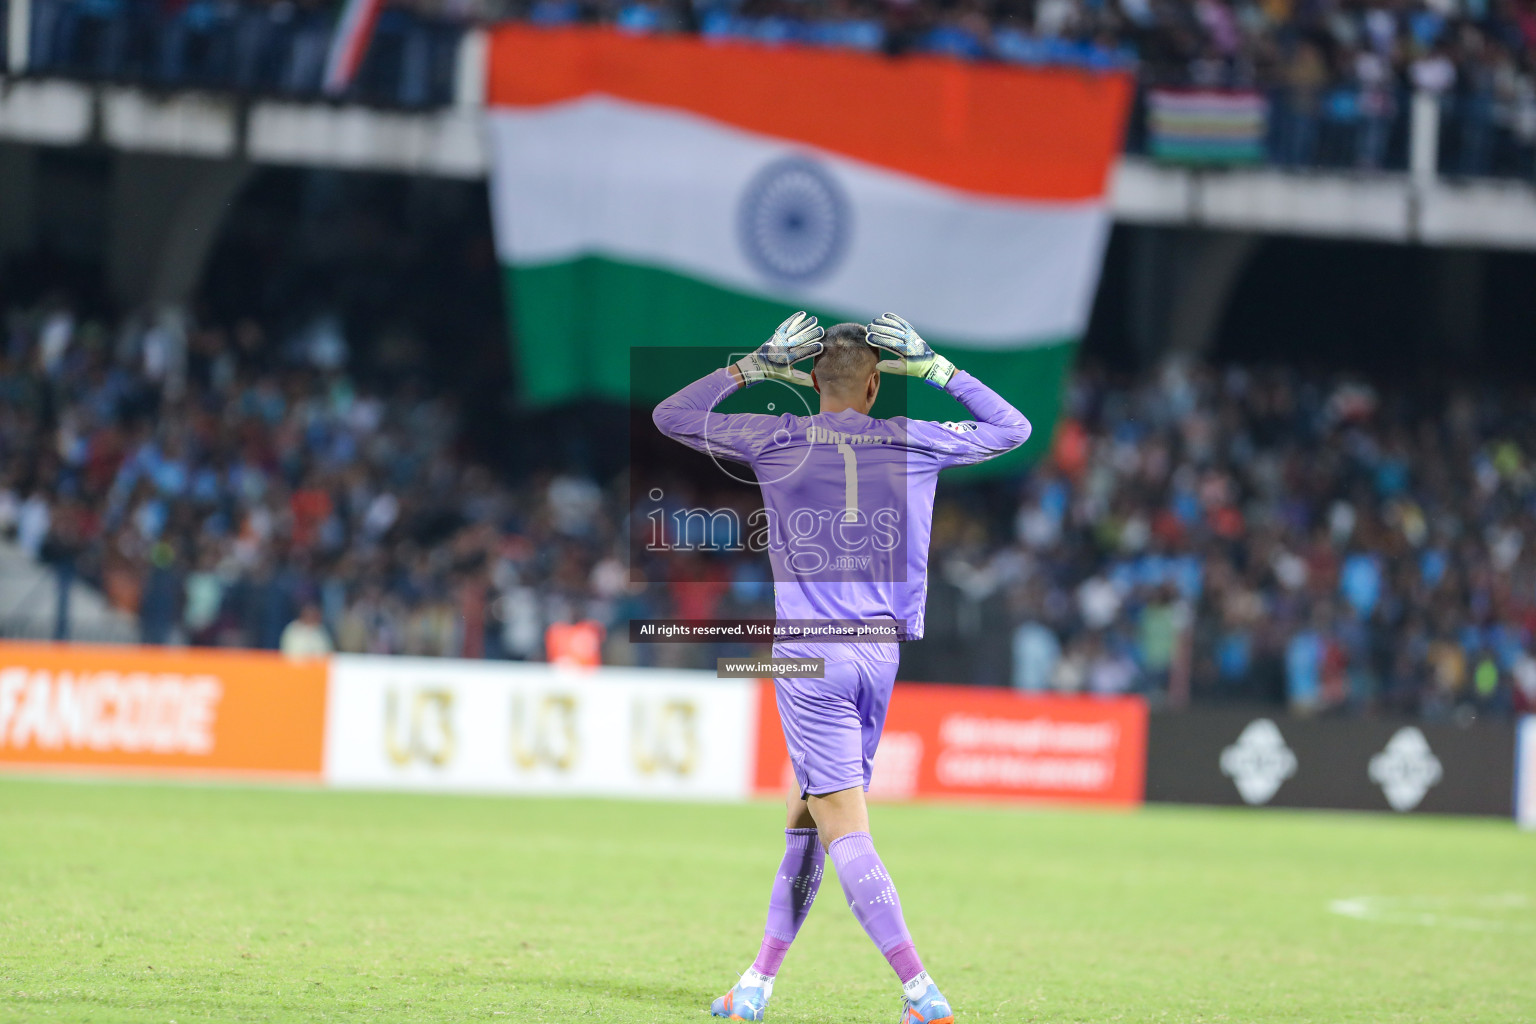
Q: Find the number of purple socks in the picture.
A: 2